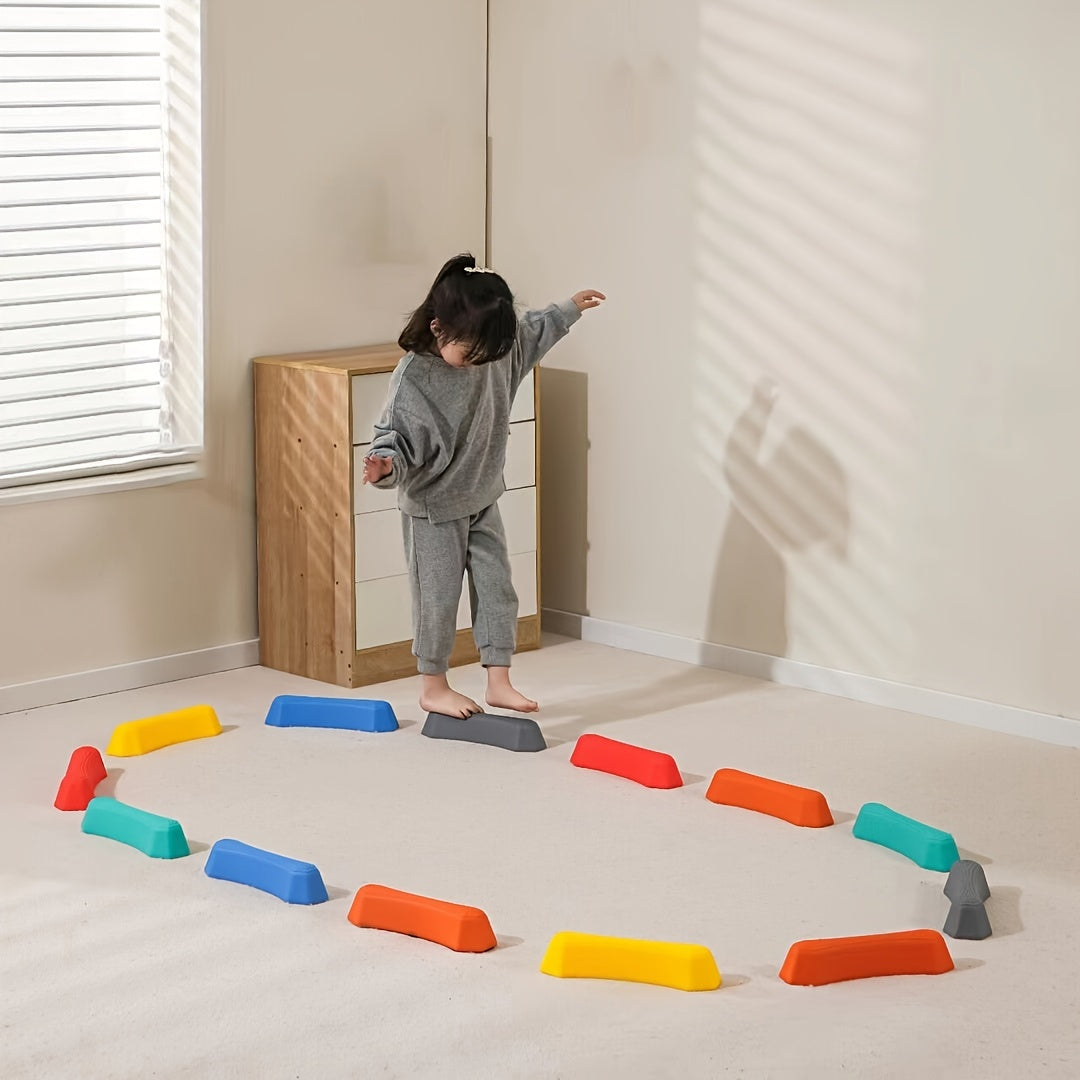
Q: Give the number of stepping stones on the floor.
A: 13